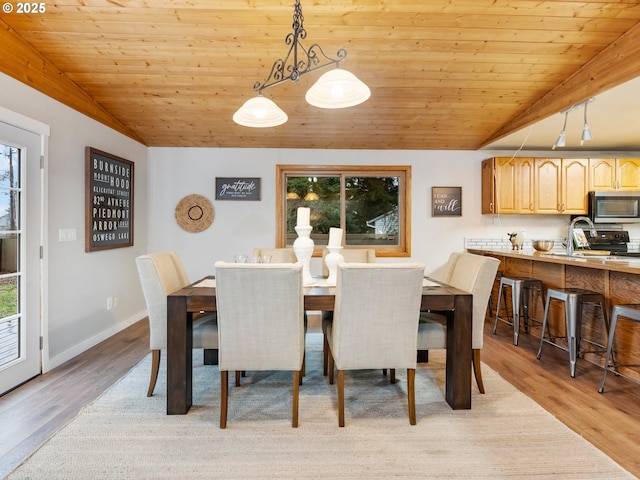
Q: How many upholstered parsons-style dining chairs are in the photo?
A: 6